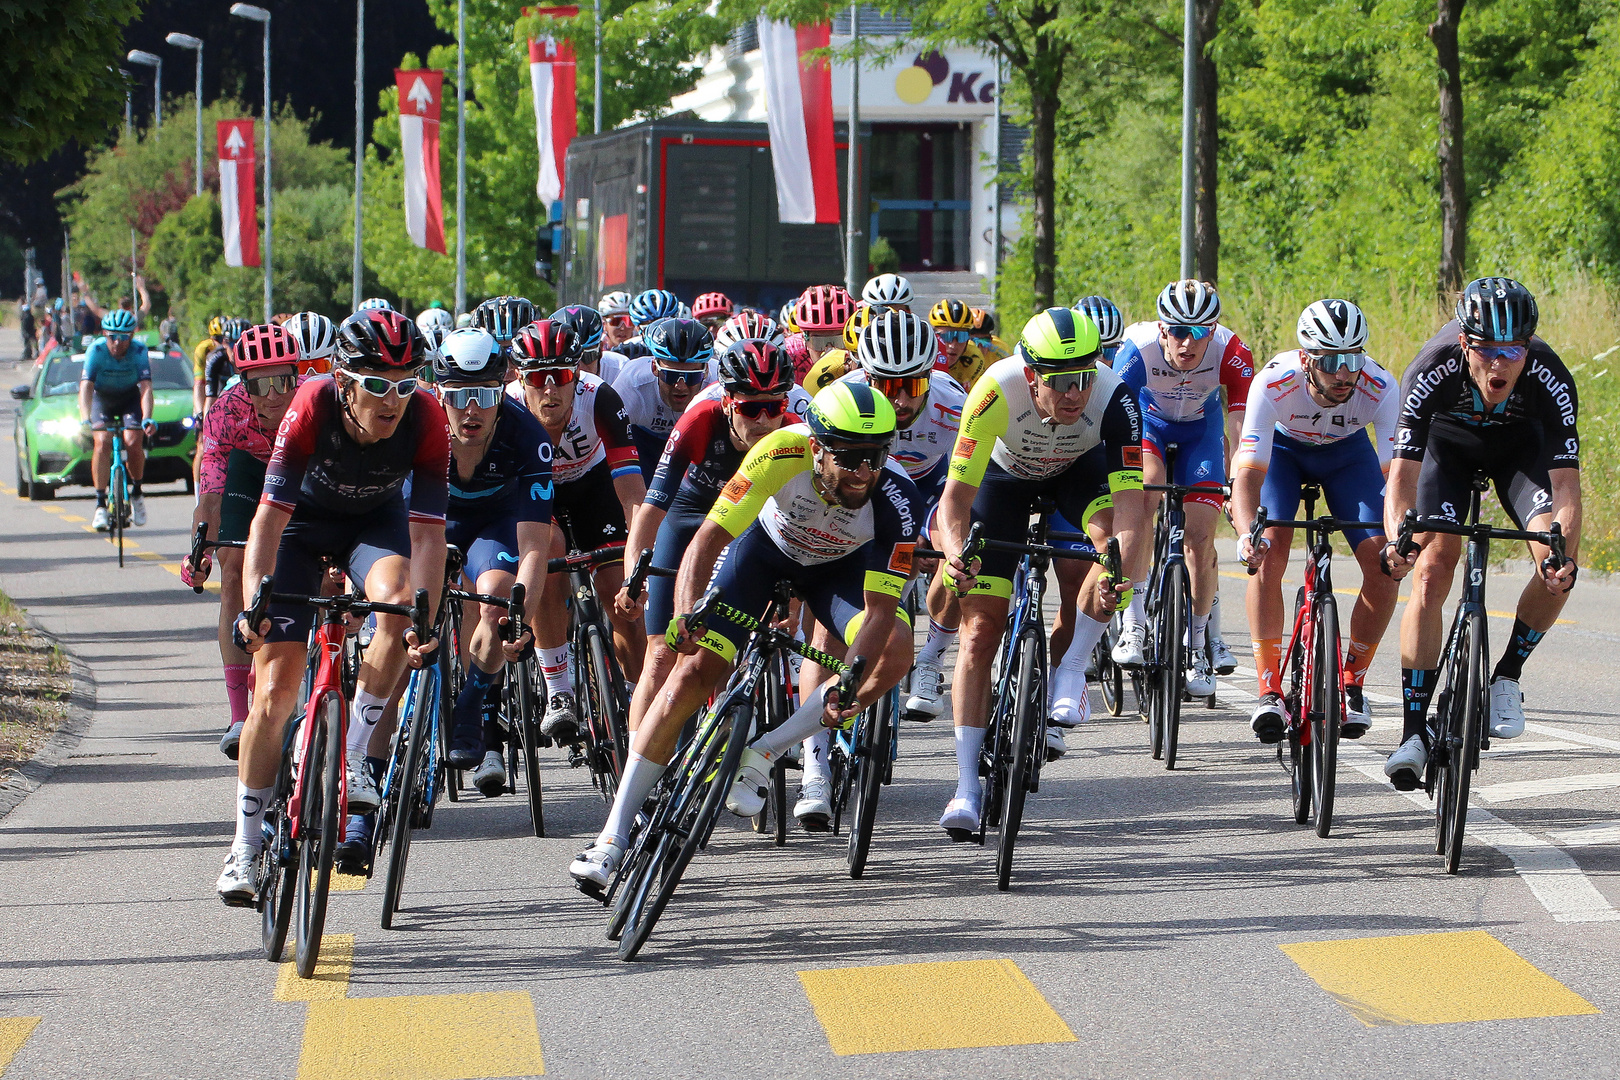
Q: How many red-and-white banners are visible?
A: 4